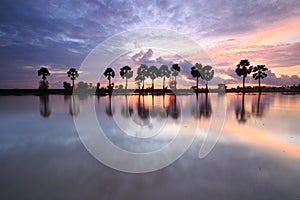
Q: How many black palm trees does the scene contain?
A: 12